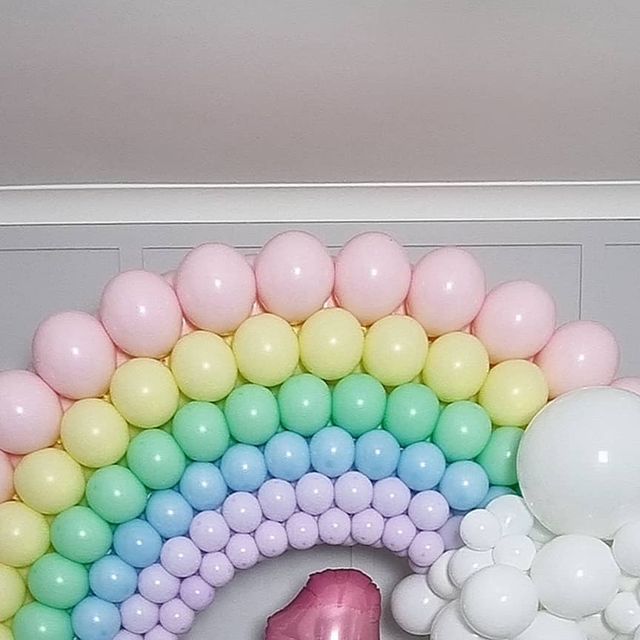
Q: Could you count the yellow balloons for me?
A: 12